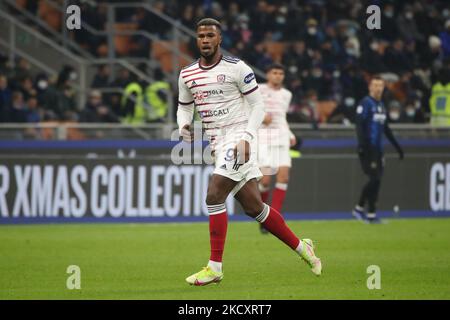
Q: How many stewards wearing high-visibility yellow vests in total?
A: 3